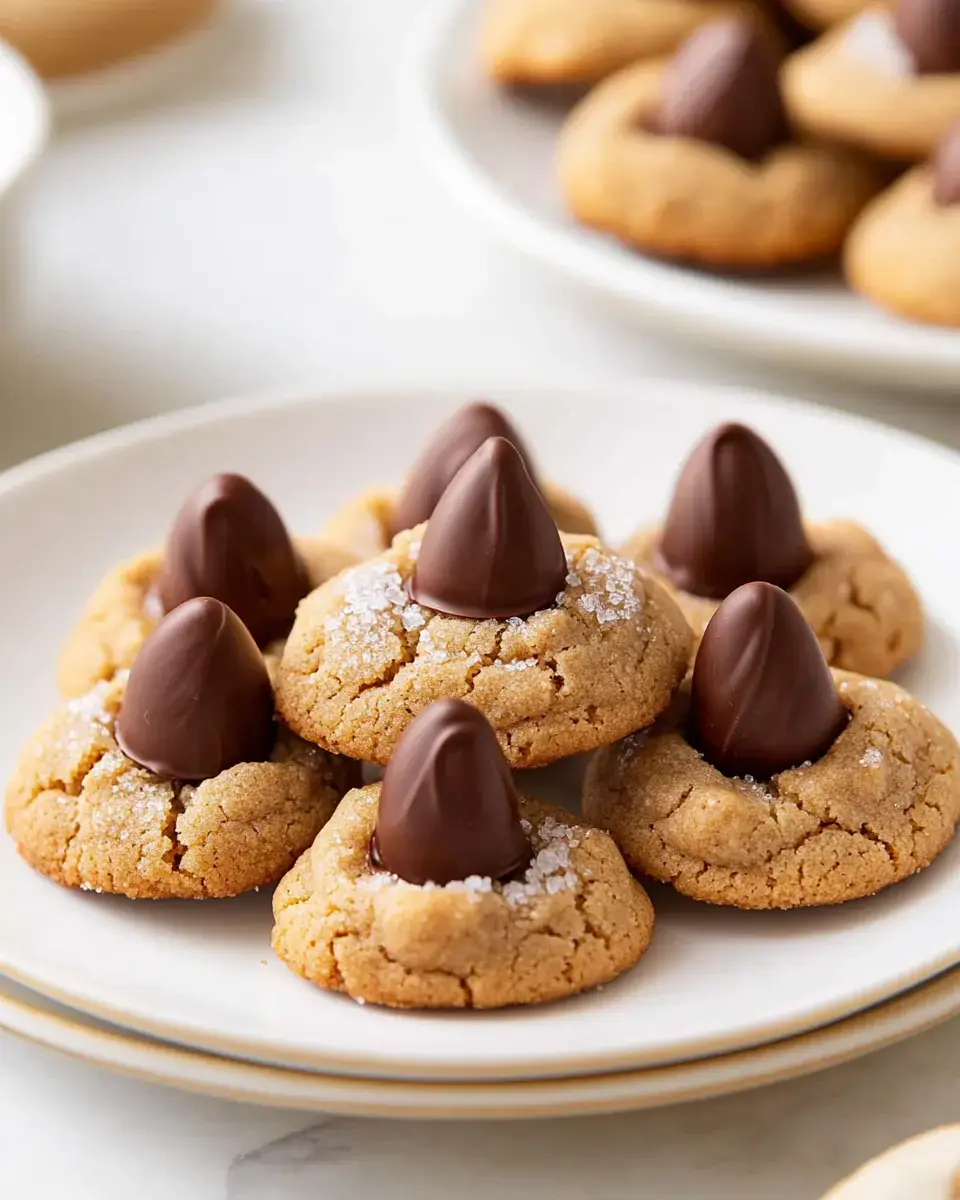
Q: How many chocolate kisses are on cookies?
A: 10